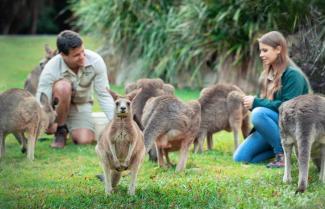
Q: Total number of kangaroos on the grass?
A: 7